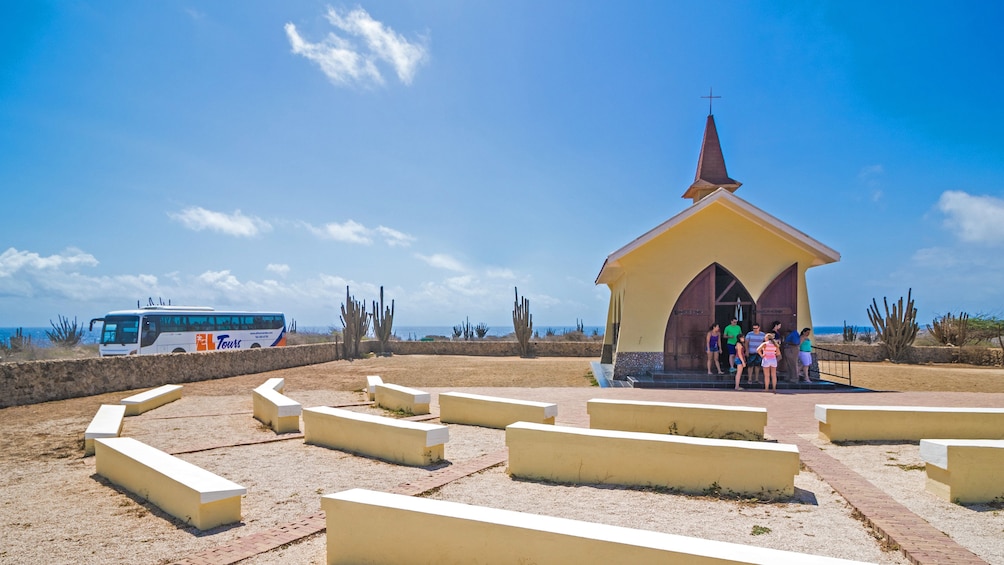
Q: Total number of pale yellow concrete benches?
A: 14